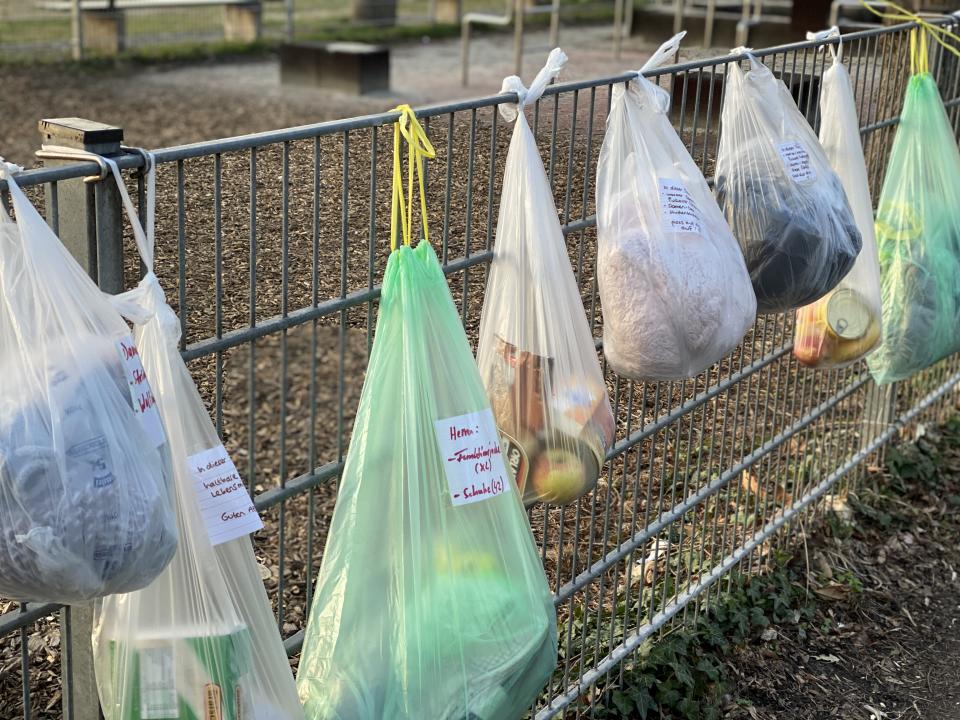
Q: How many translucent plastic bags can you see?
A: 8